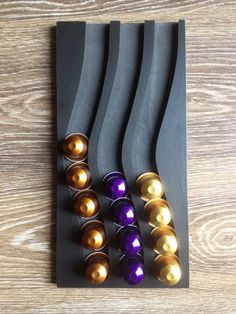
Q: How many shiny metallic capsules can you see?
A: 13